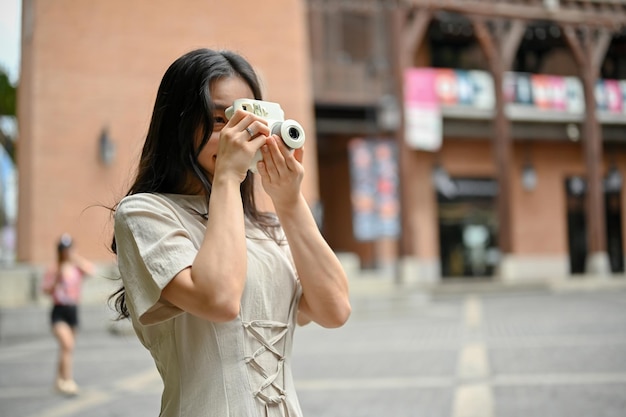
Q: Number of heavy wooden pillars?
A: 3